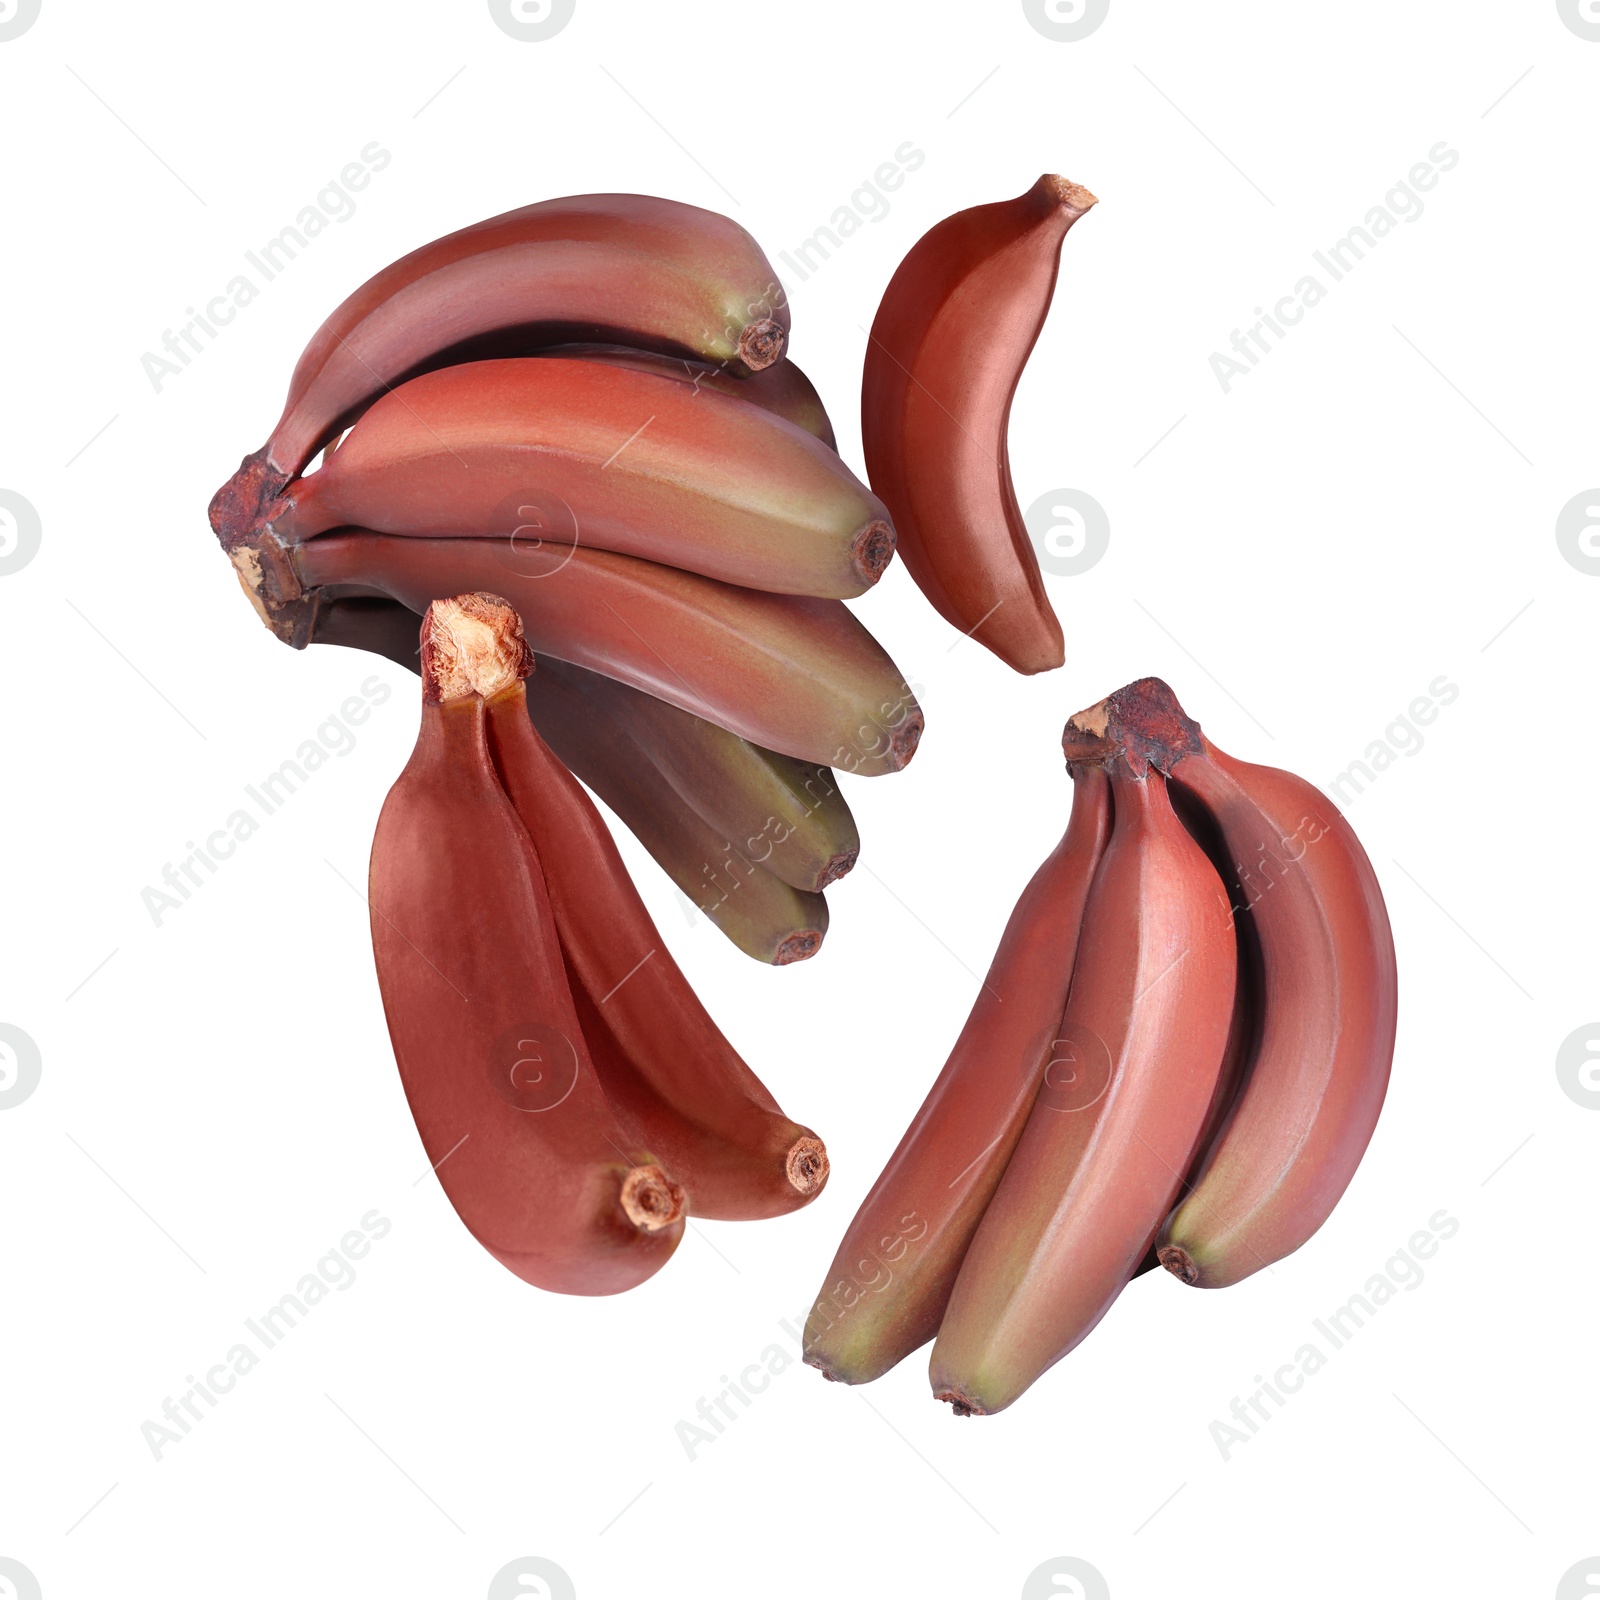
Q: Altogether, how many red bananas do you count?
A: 12